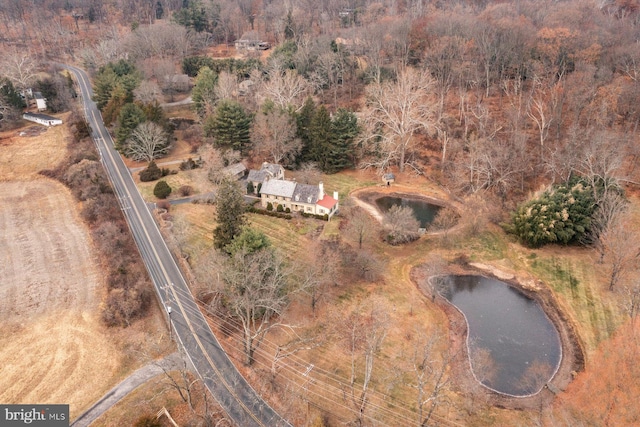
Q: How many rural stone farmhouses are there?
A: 1